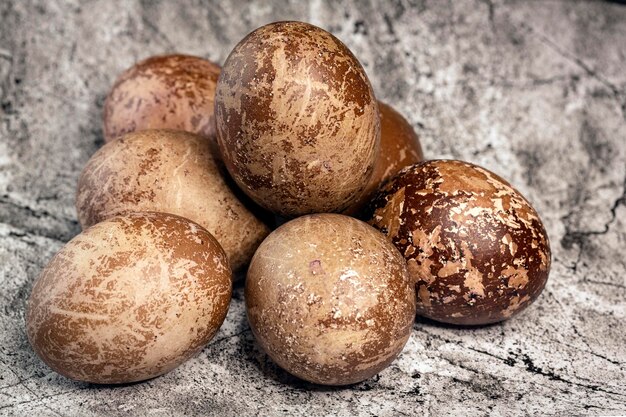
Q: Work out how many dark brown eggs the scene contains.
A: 1